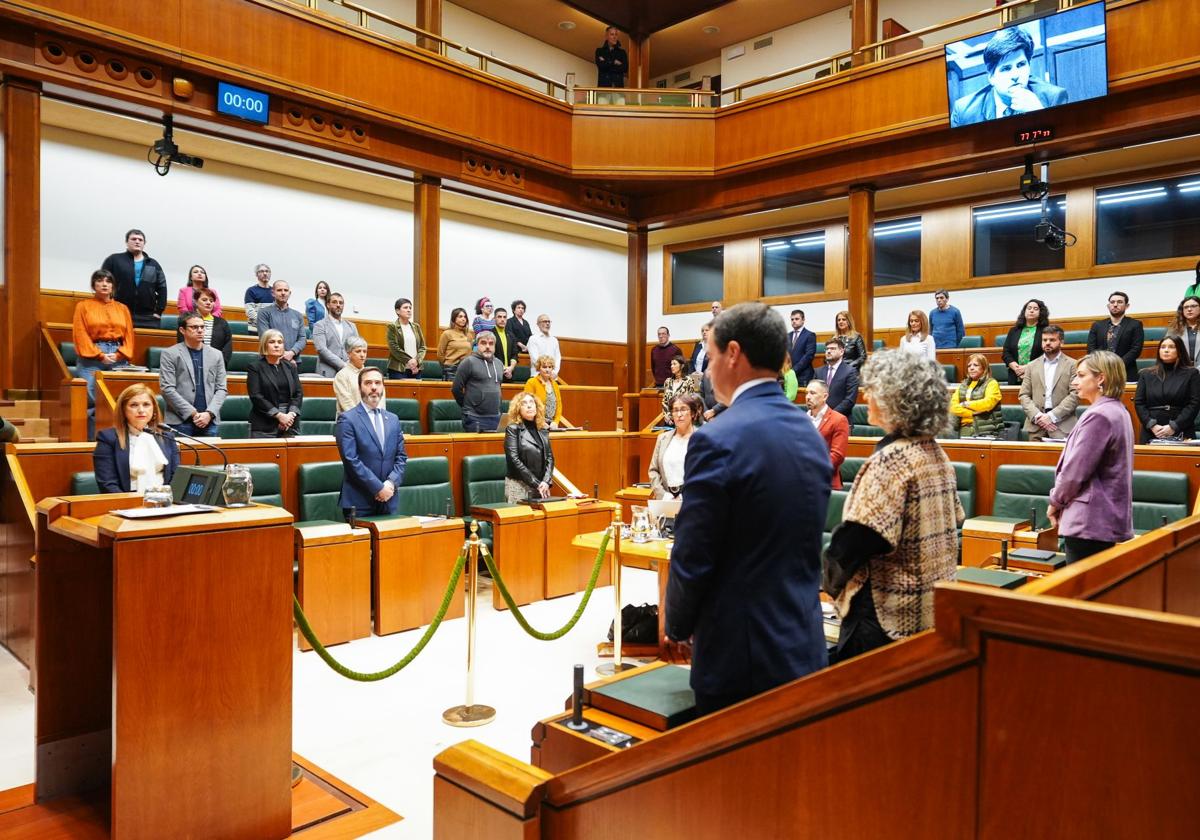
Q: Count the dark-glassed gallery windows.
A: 5